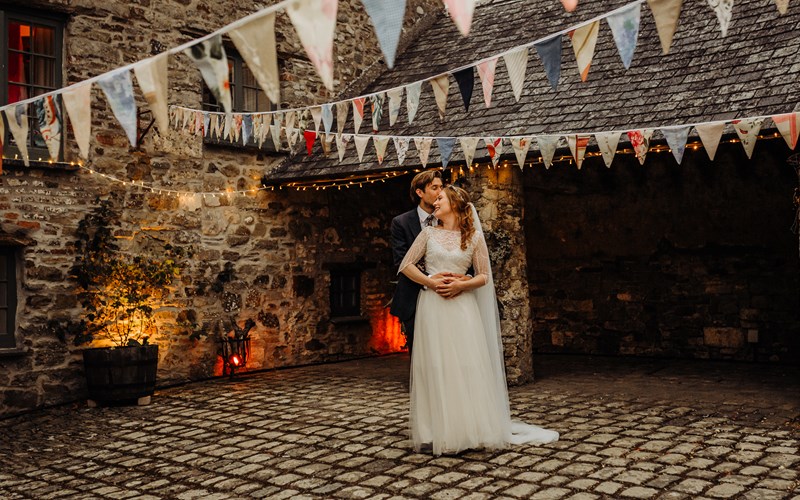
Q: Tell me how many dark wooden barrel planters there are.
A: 1